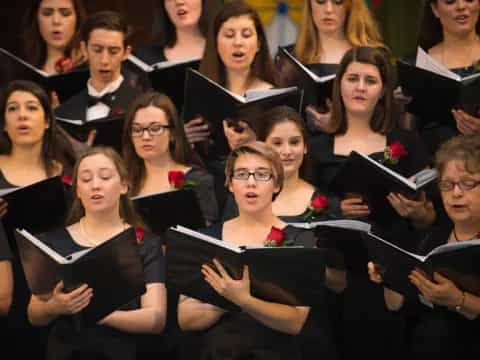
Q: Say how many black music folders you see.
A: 13